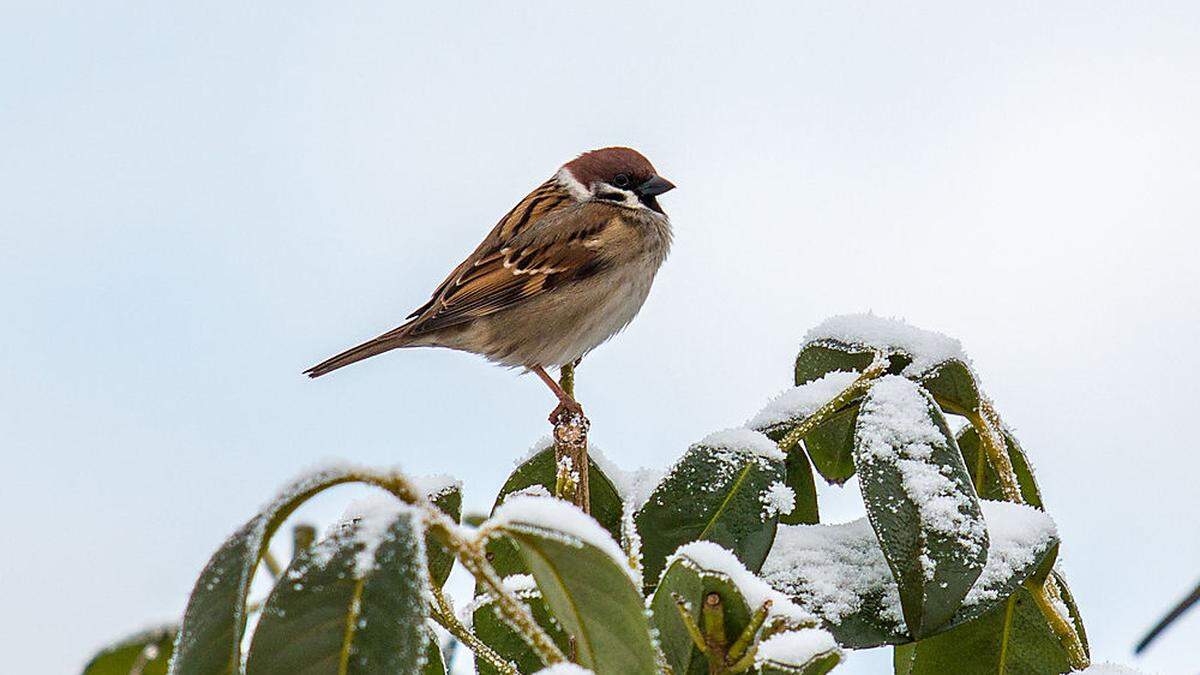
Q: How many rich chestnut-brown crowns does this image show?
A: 1